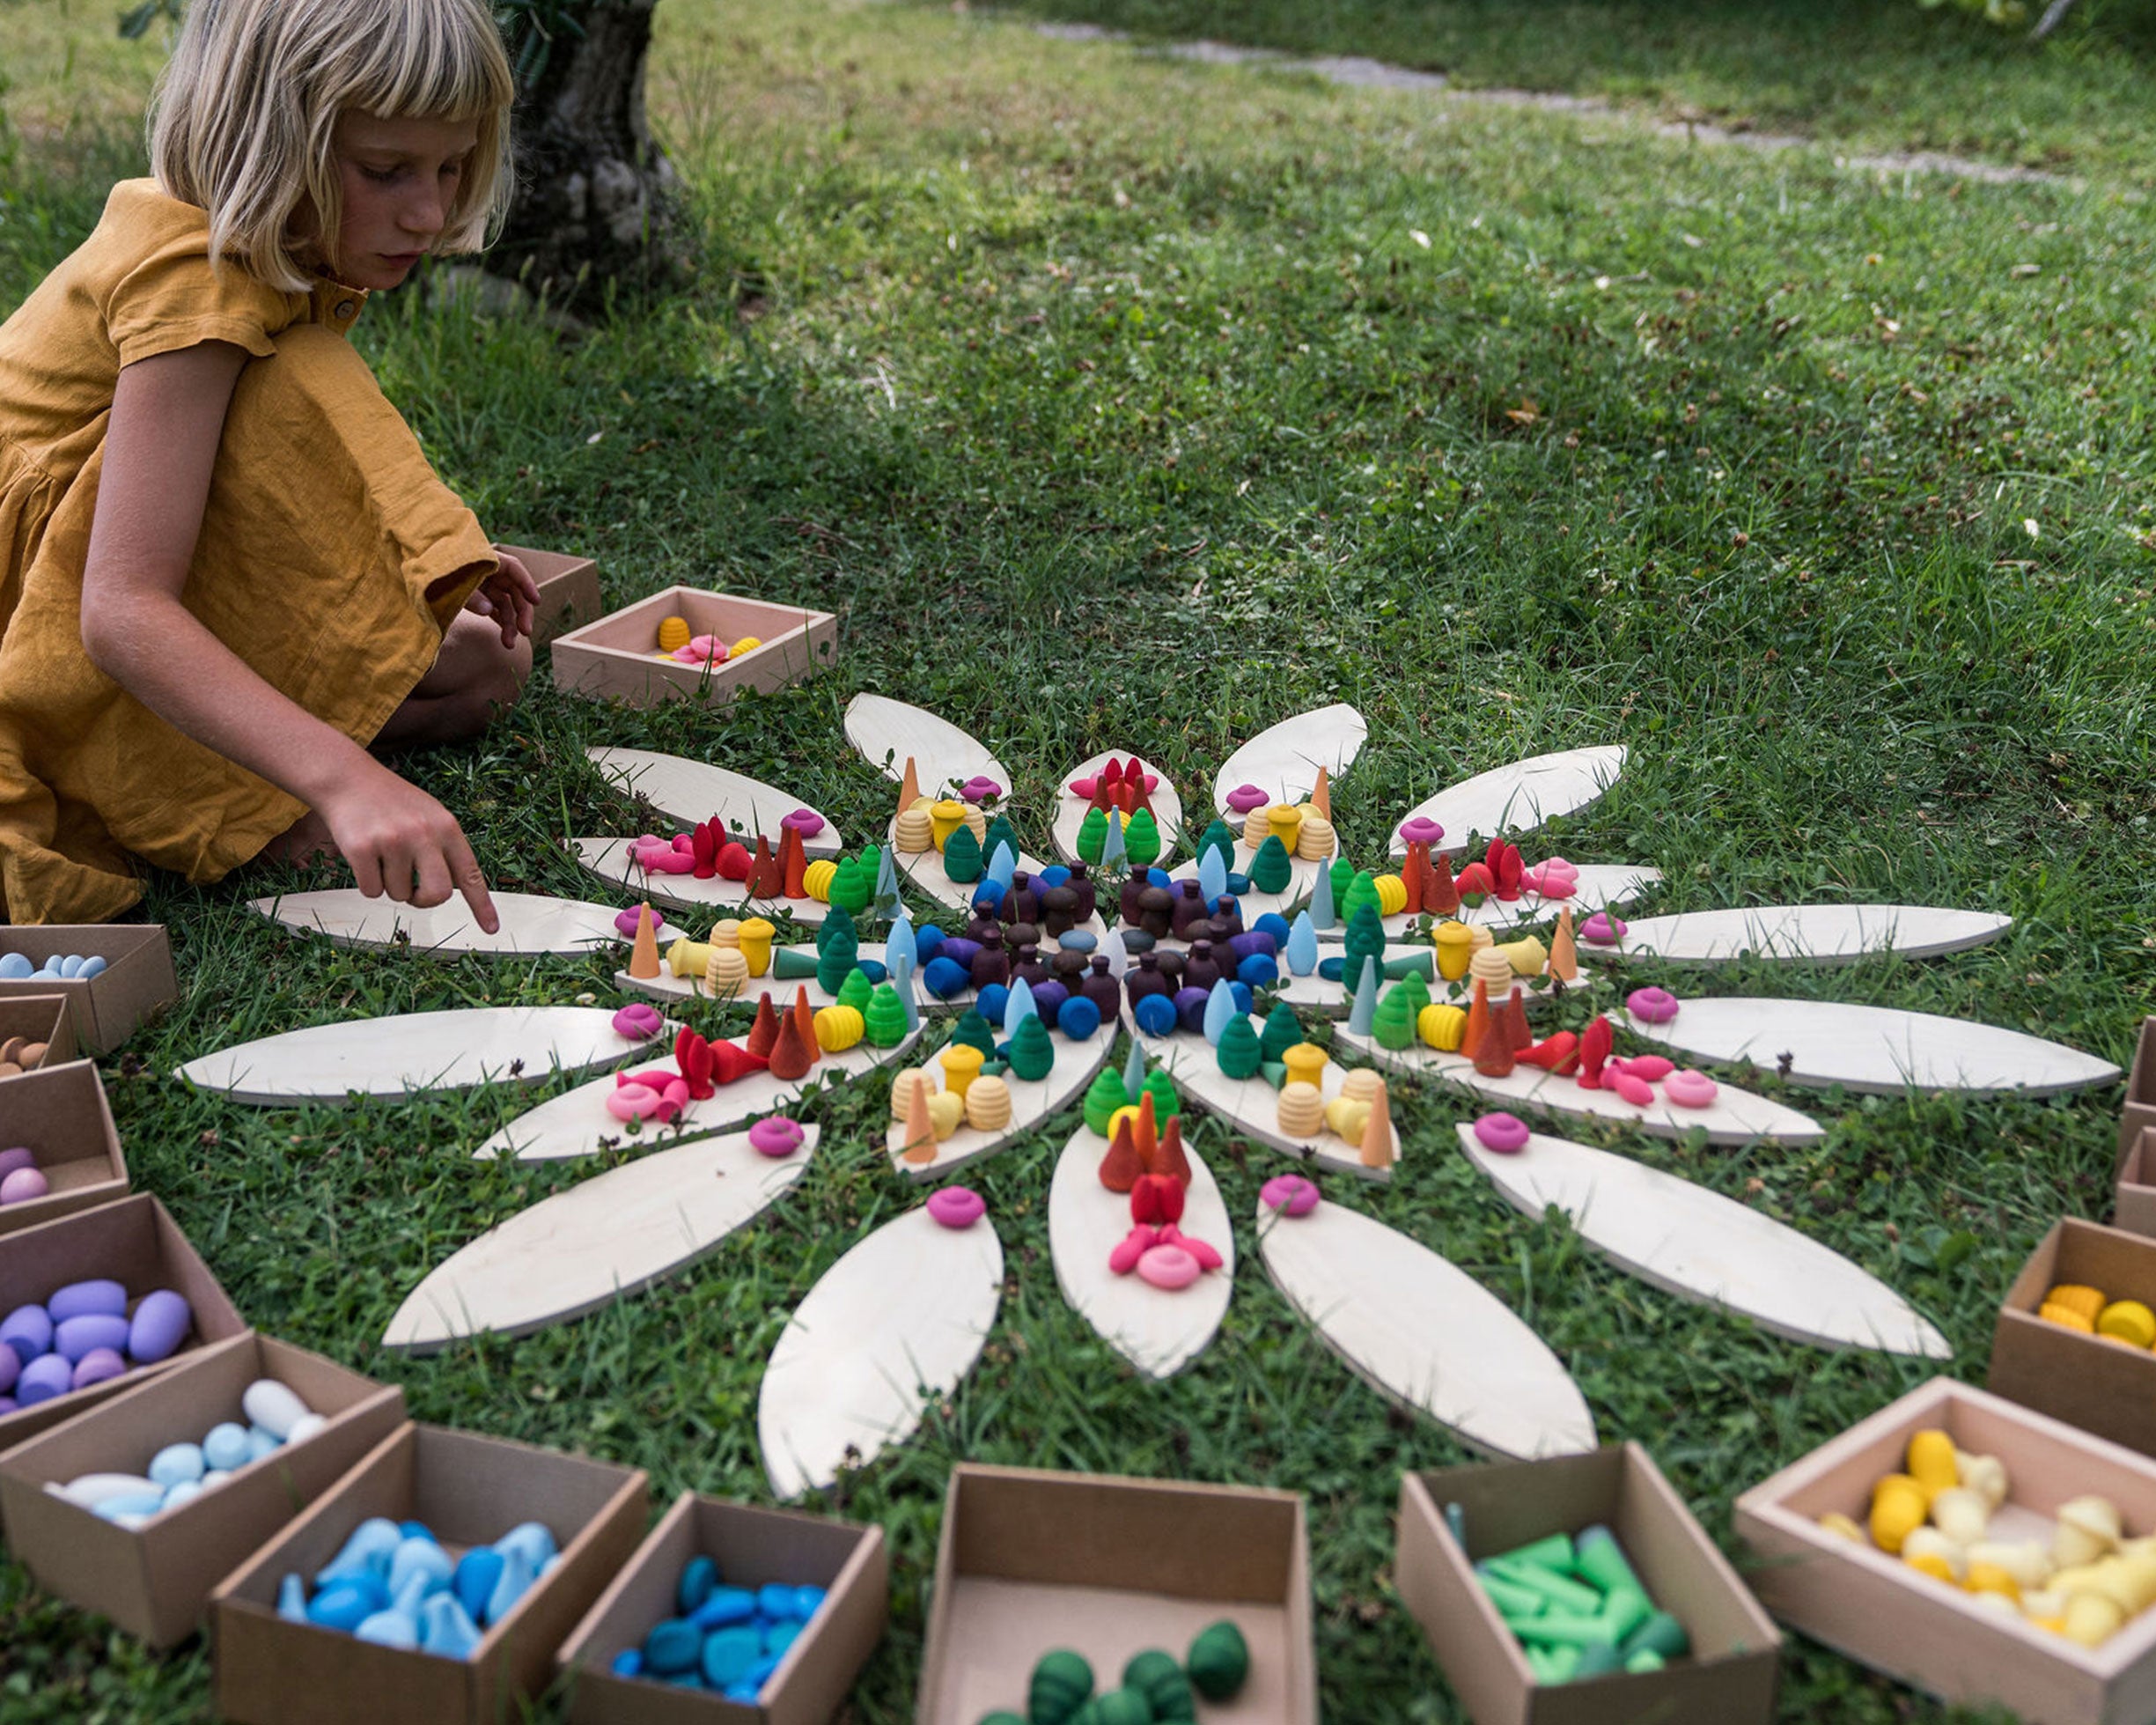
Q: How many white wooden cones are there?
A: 1